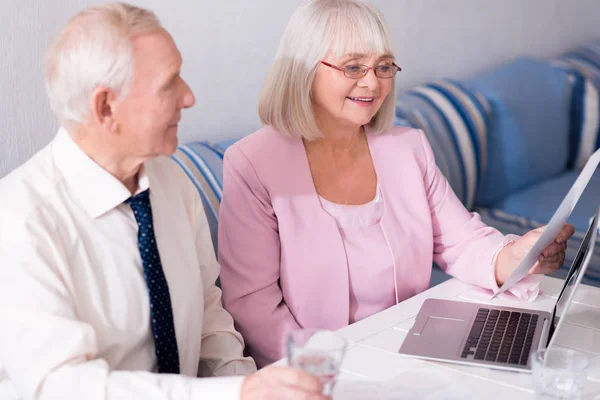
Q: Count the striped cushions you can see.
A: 3